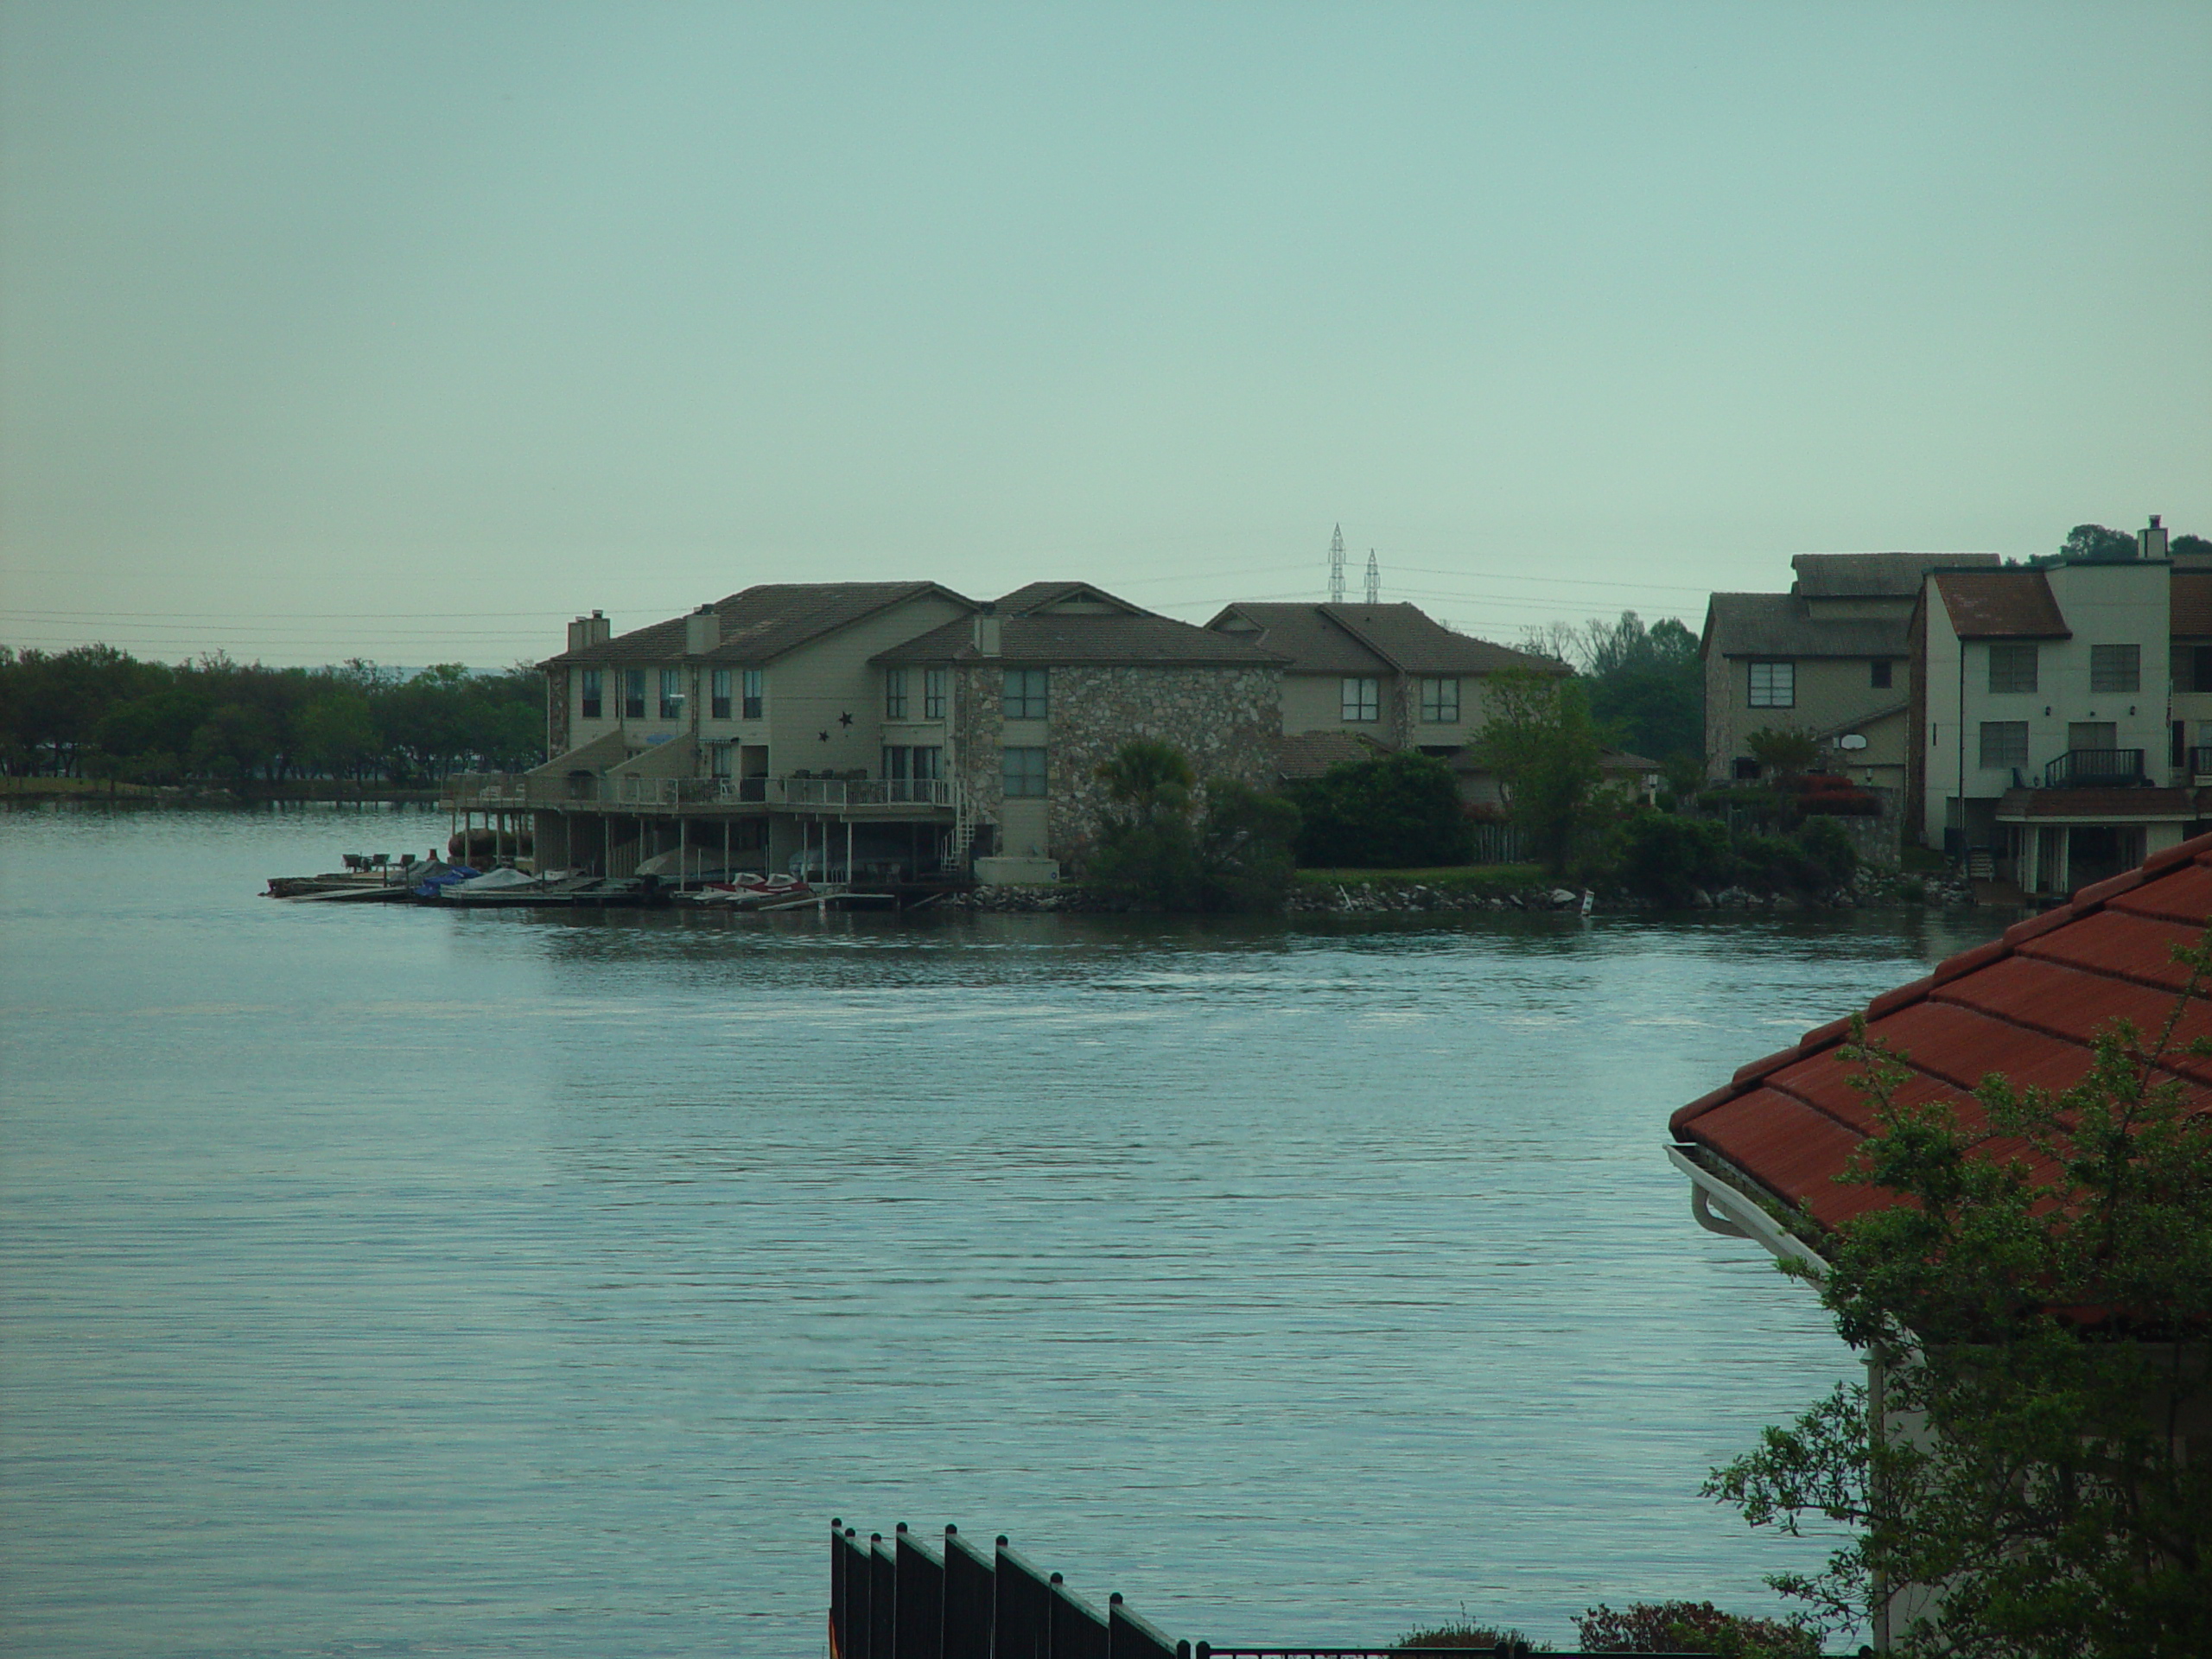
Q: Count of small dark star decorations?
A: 2